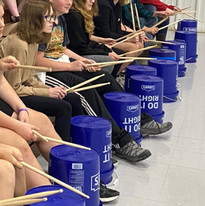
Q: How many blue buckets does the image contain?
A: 11